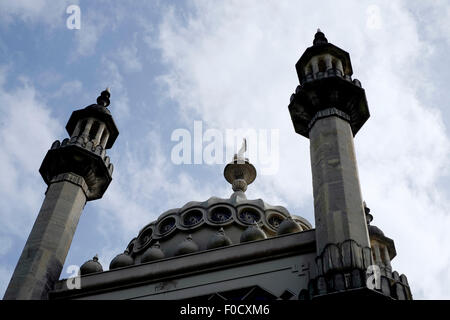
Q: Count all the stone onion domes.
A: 7